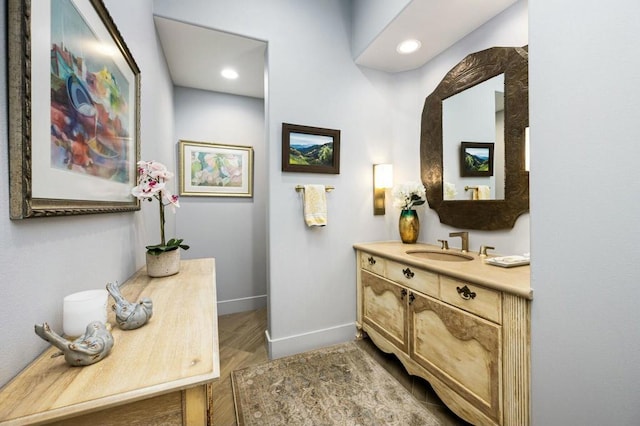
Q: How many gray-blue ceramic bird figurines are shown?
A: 2